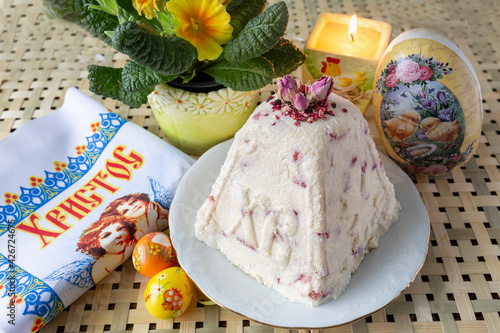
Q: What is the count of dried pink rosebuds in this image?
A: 3